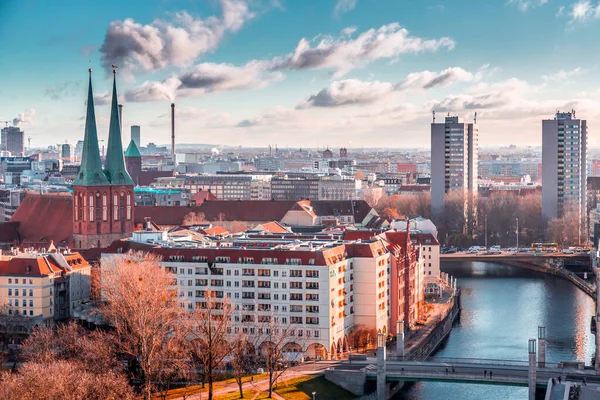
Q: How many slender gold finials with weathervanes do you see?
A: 2